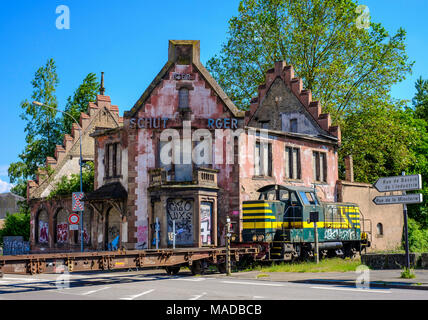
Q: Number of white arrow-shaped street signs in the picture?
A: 2